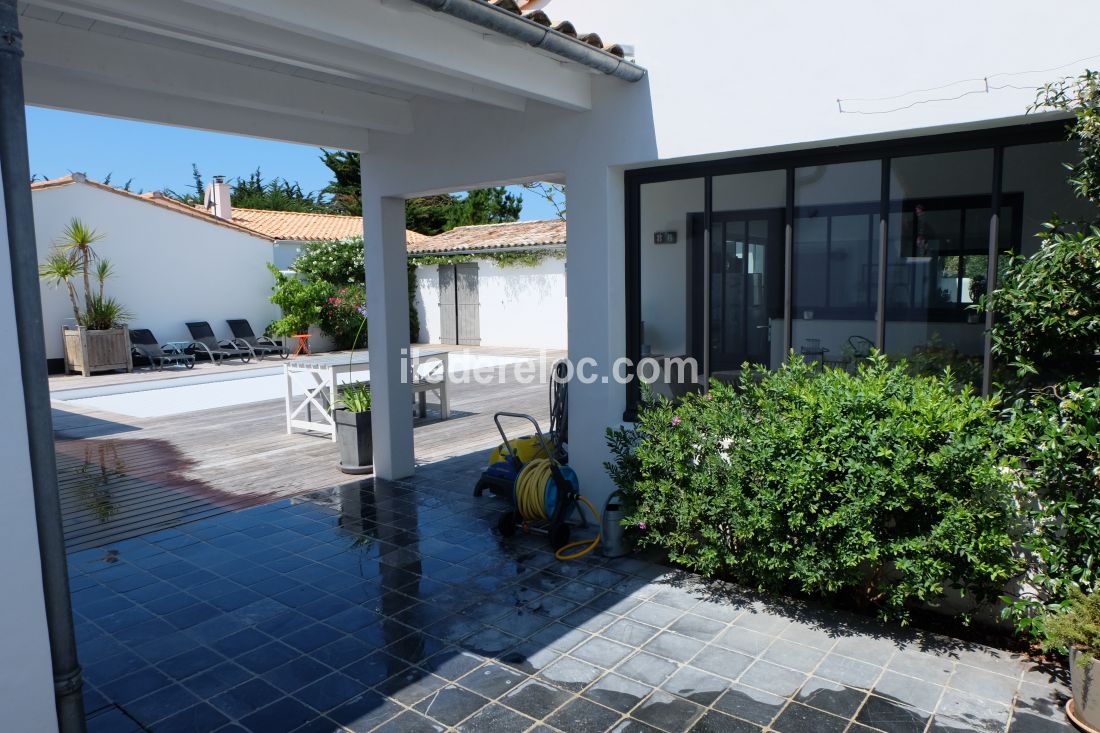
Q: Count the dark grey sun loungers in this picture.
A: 3